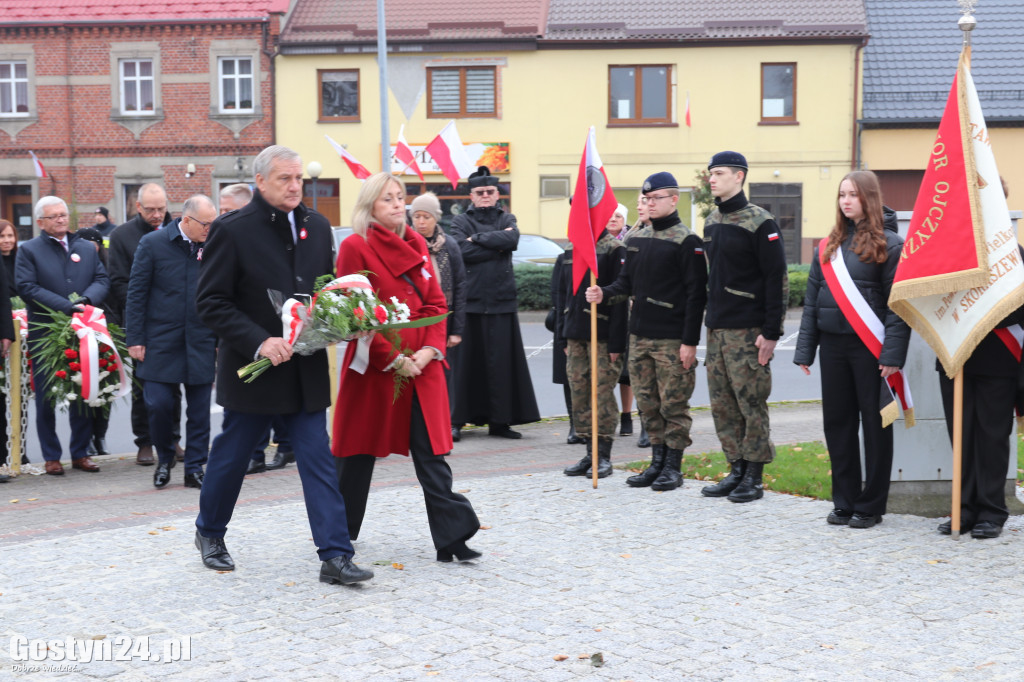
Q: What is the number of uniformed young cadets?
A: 3